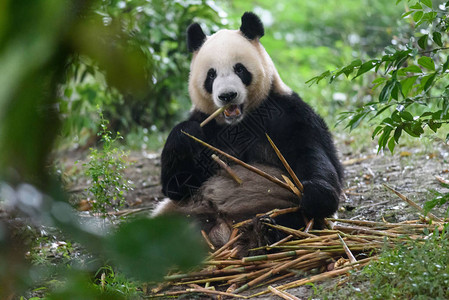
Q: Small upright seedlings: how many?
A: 1